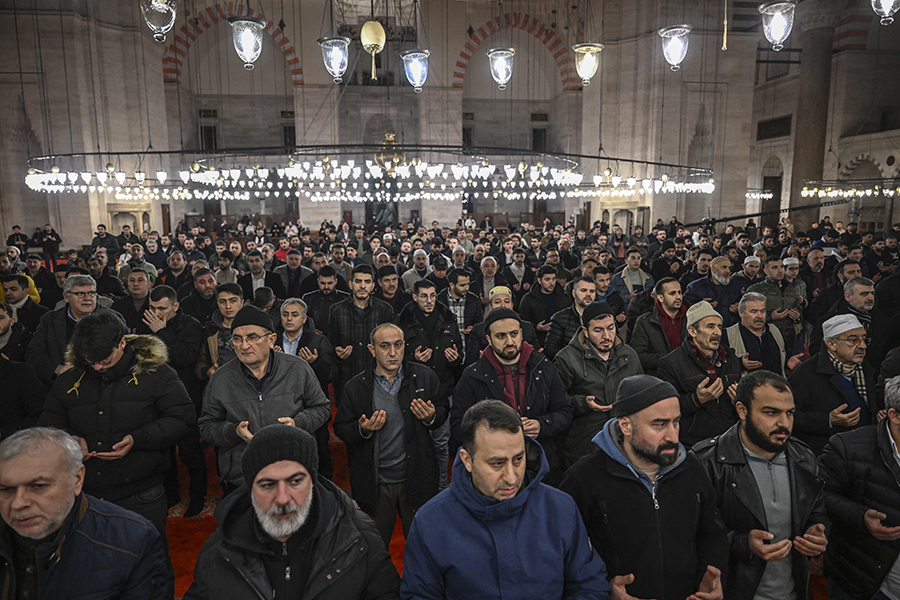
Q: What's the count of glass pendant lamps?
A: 9